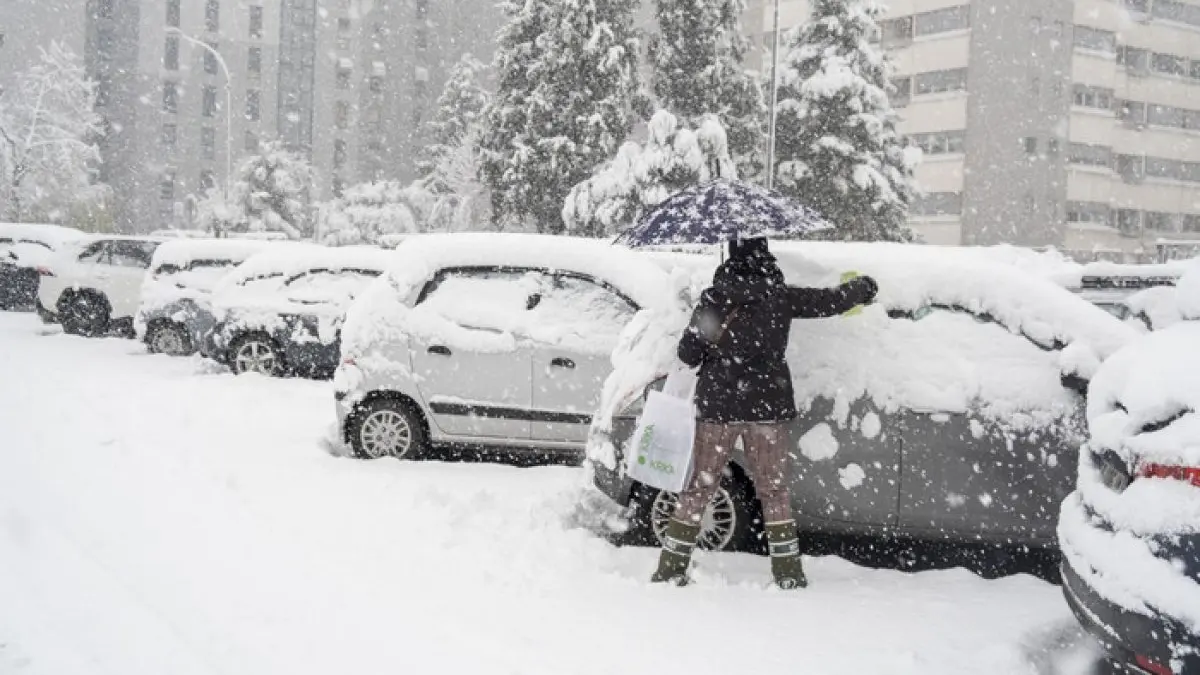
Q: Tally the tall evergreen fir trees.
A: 3